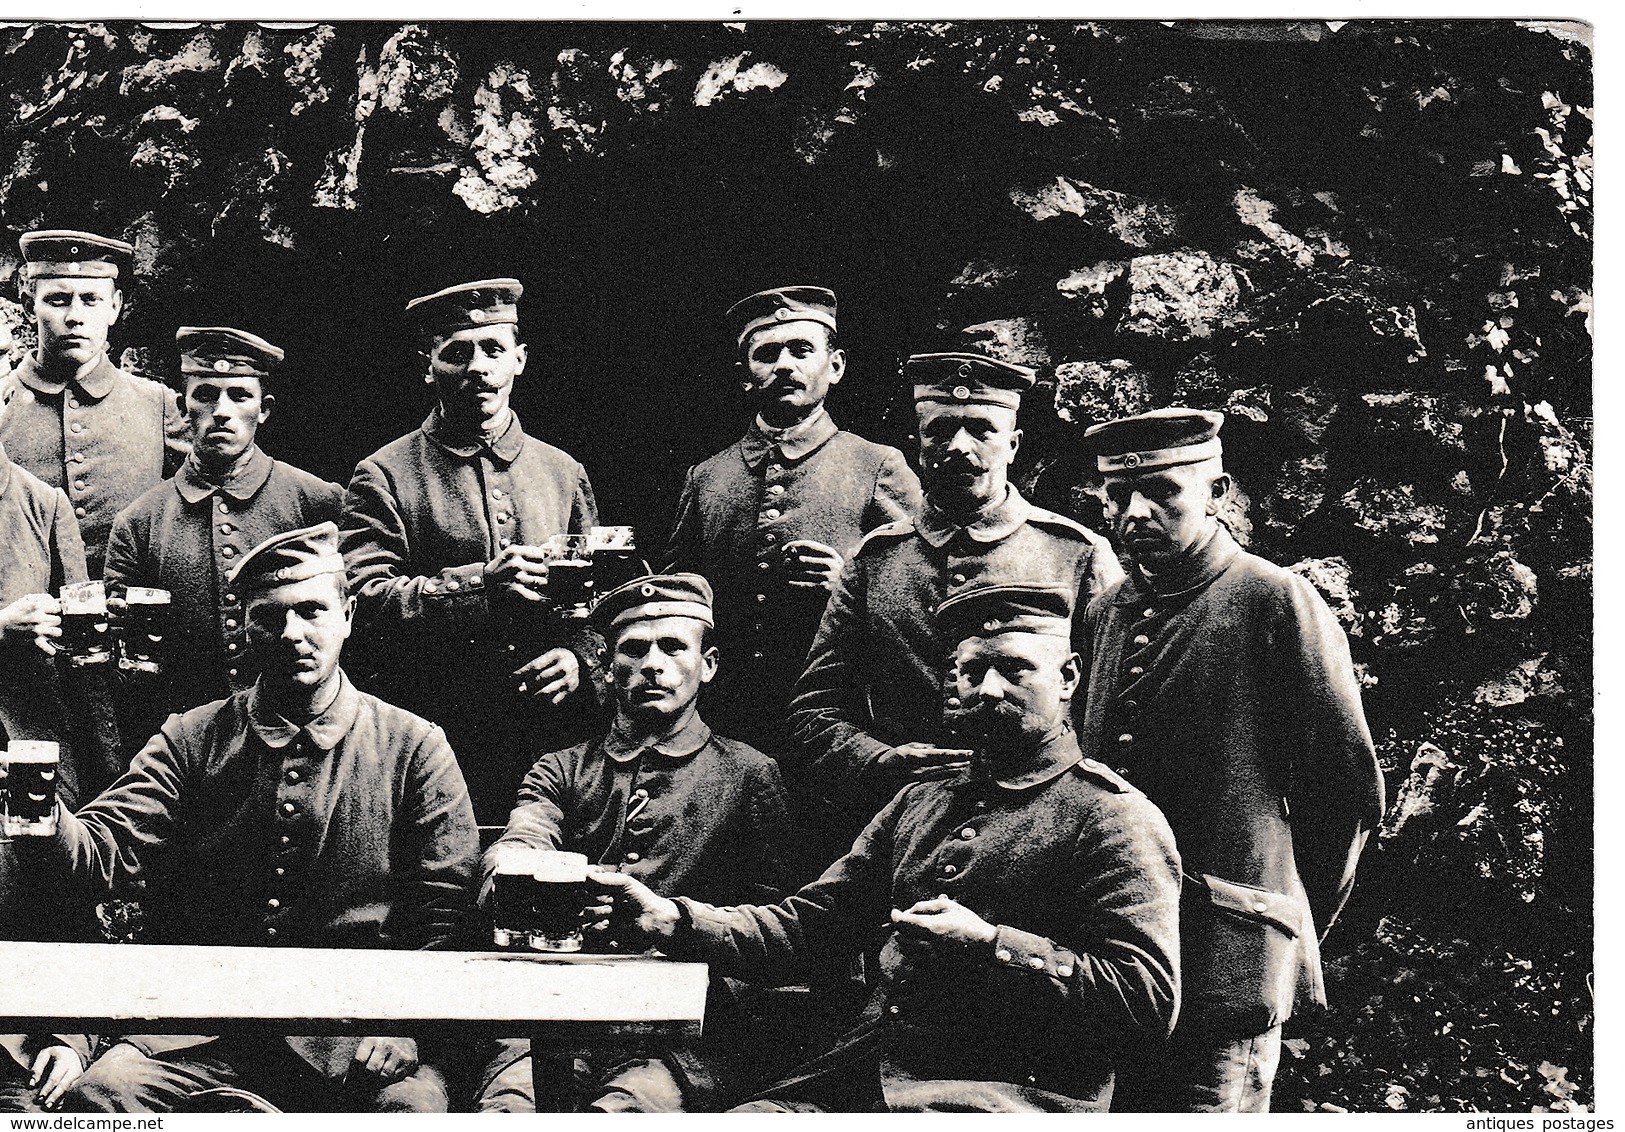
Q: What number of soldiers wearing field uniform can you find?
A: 9